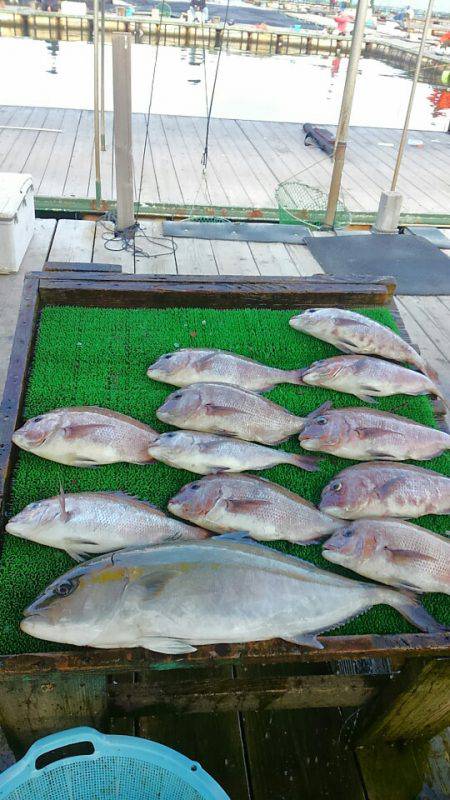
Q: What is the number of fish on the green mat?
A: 12